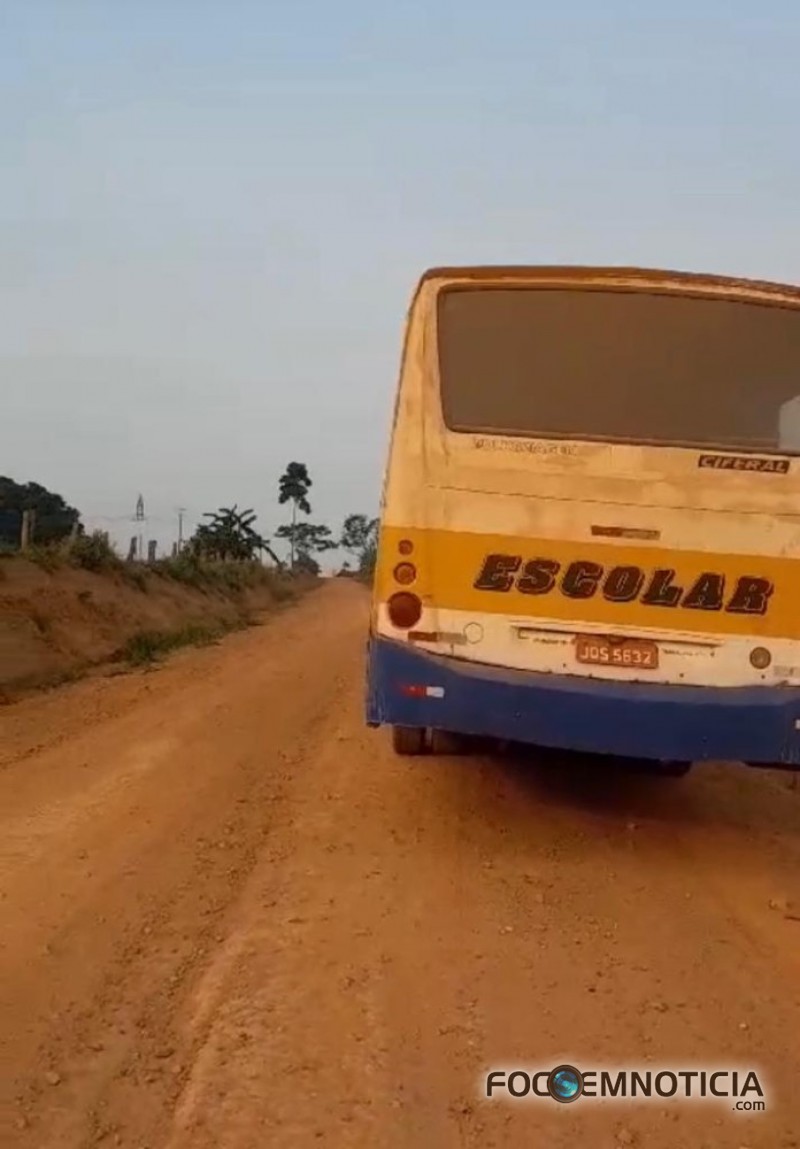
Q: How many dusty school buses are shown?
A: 1